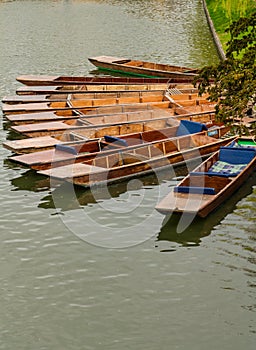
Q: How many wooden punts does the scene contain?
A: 11